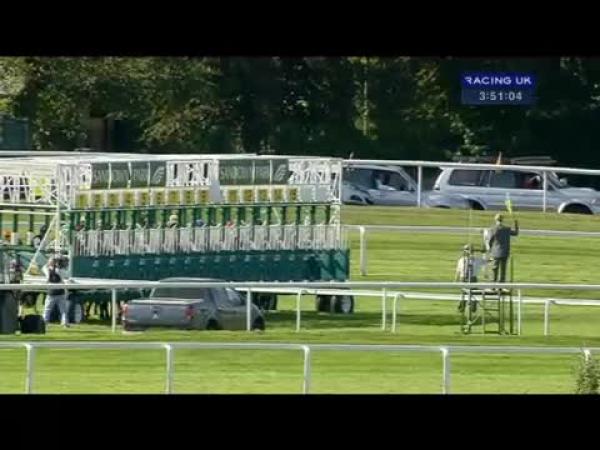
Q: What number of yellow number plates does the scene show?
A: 14